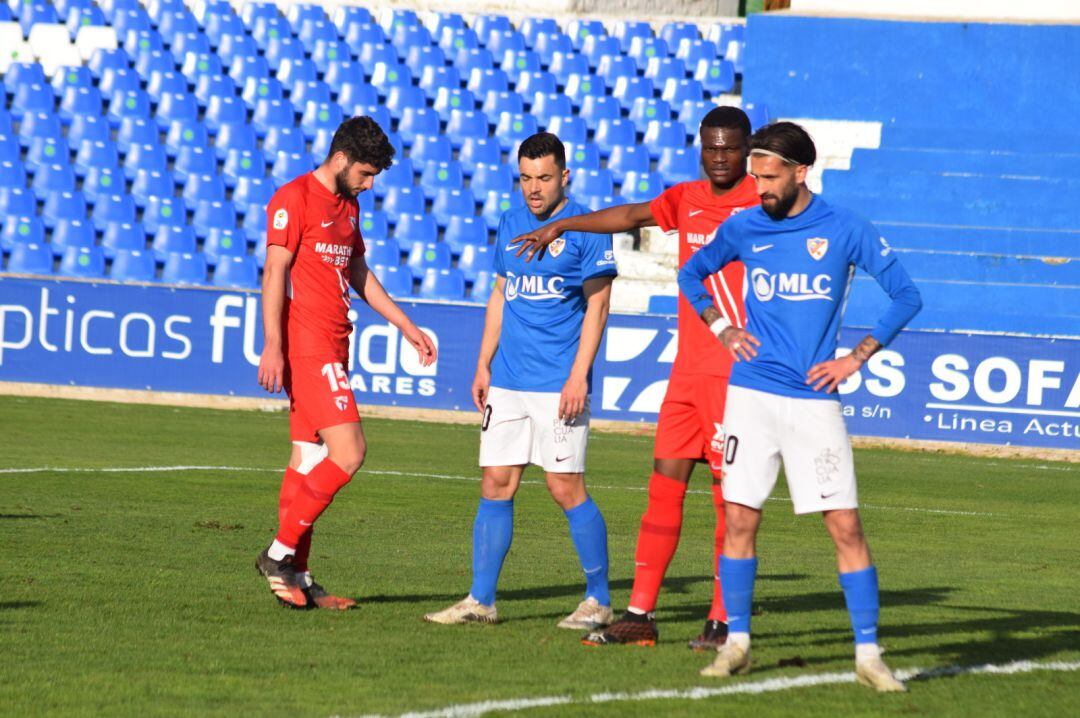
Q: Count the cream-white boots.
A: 4